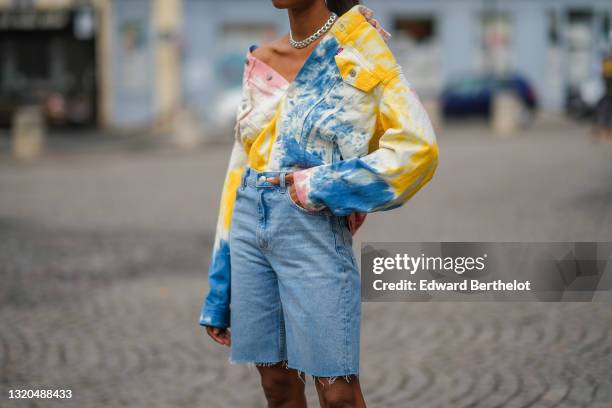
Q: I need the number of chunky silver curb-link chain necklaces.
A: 1